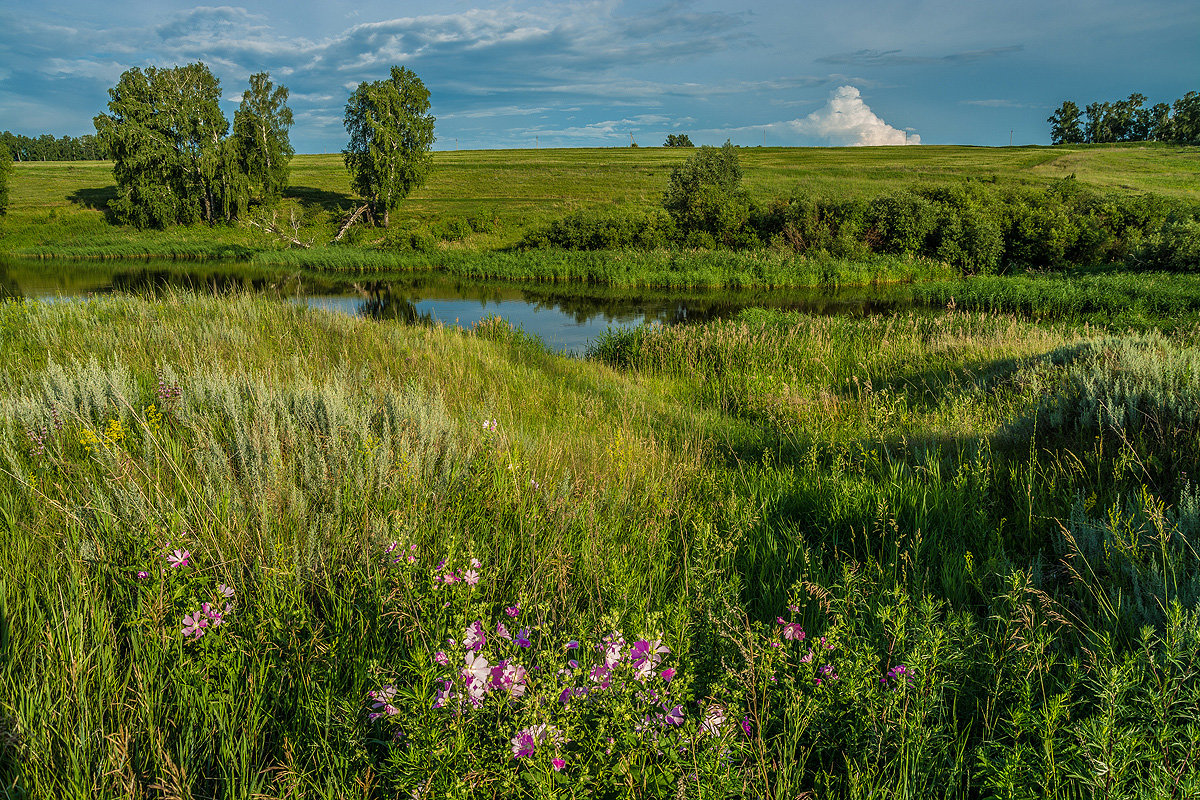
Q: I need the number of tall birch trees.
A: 3